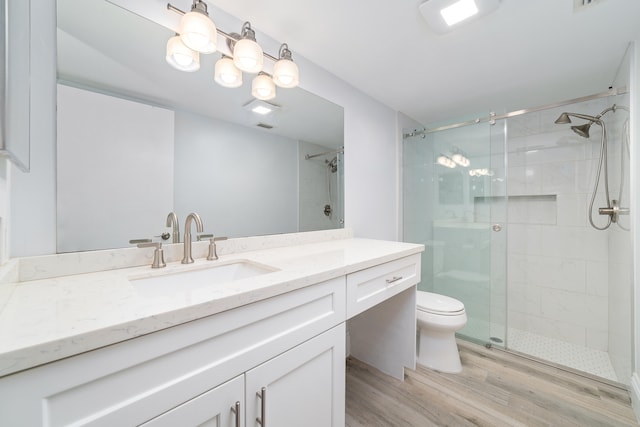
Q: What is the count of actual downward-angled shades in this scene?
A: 3